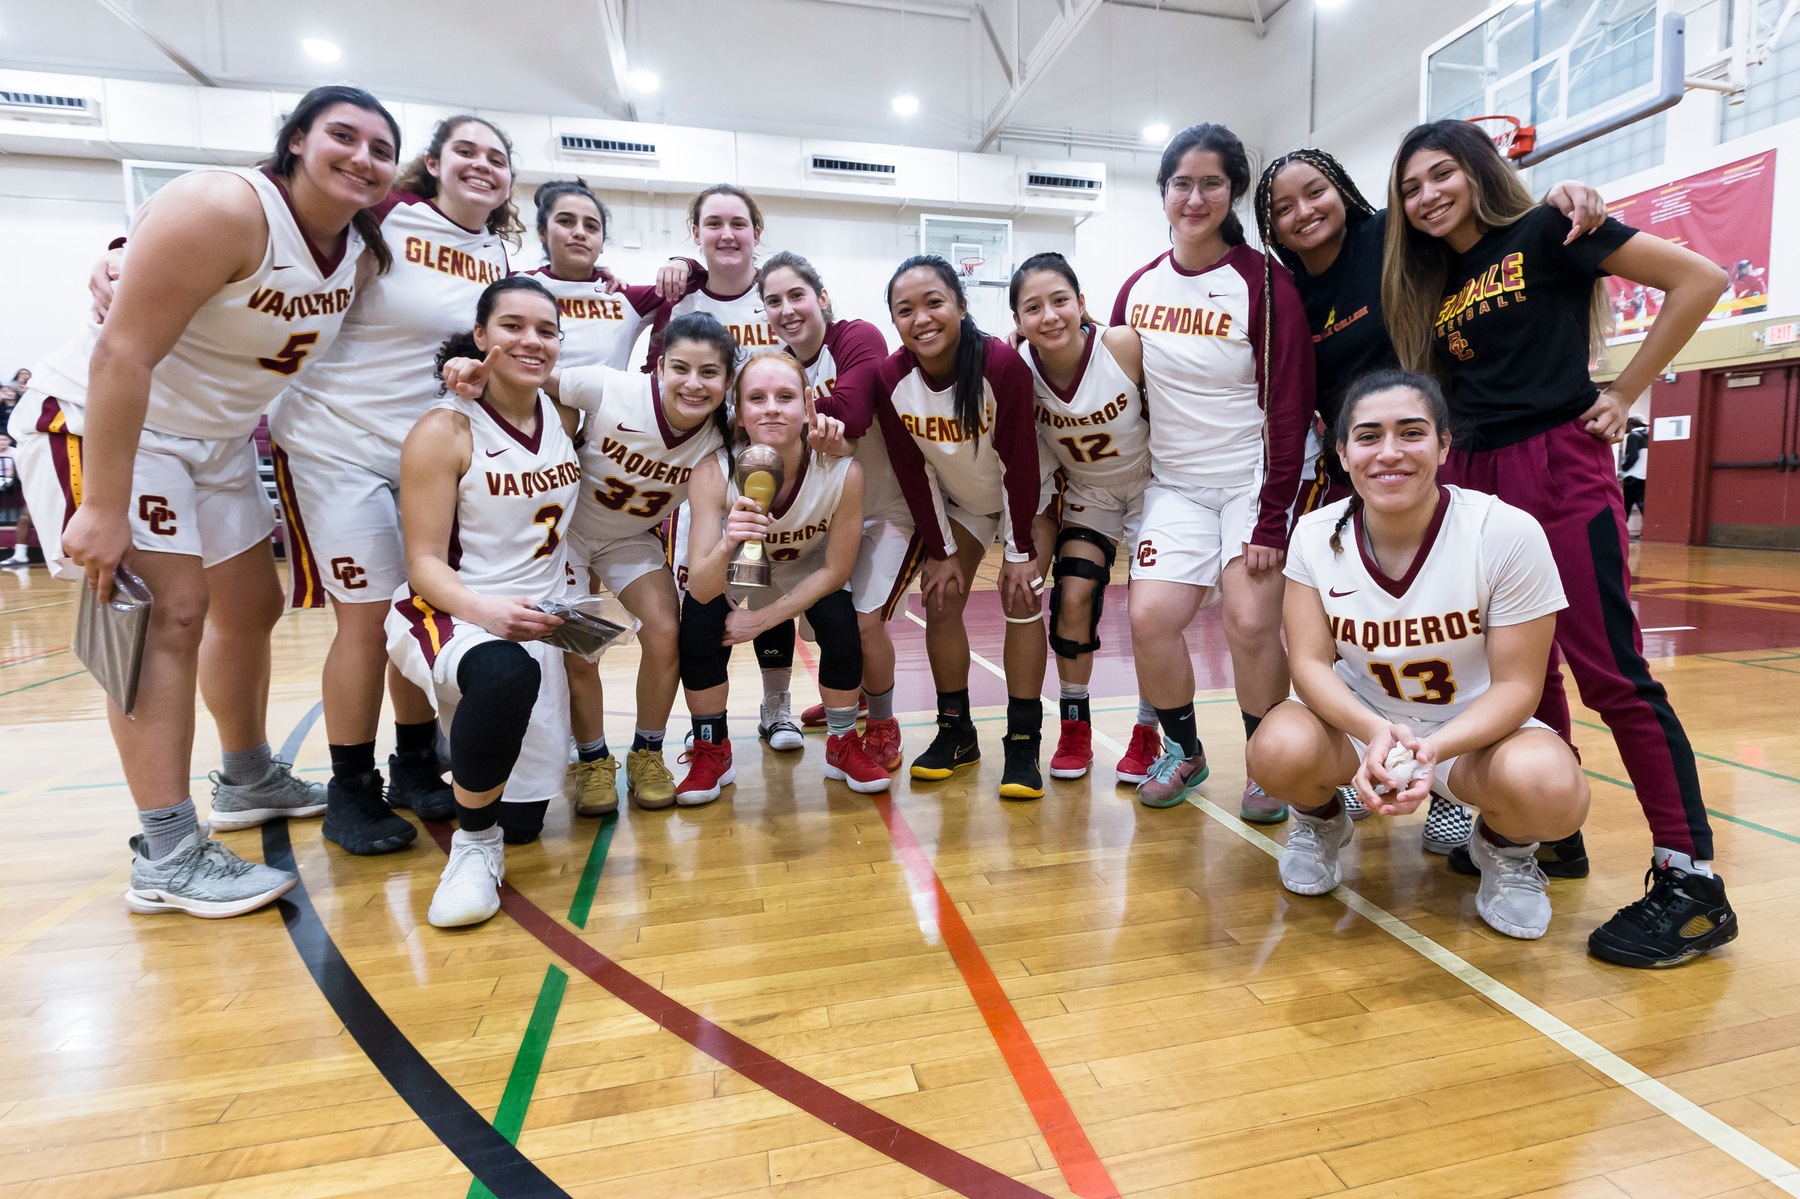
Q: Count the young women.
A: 14